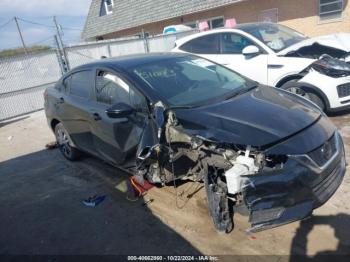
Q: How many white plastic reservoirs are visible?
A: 1